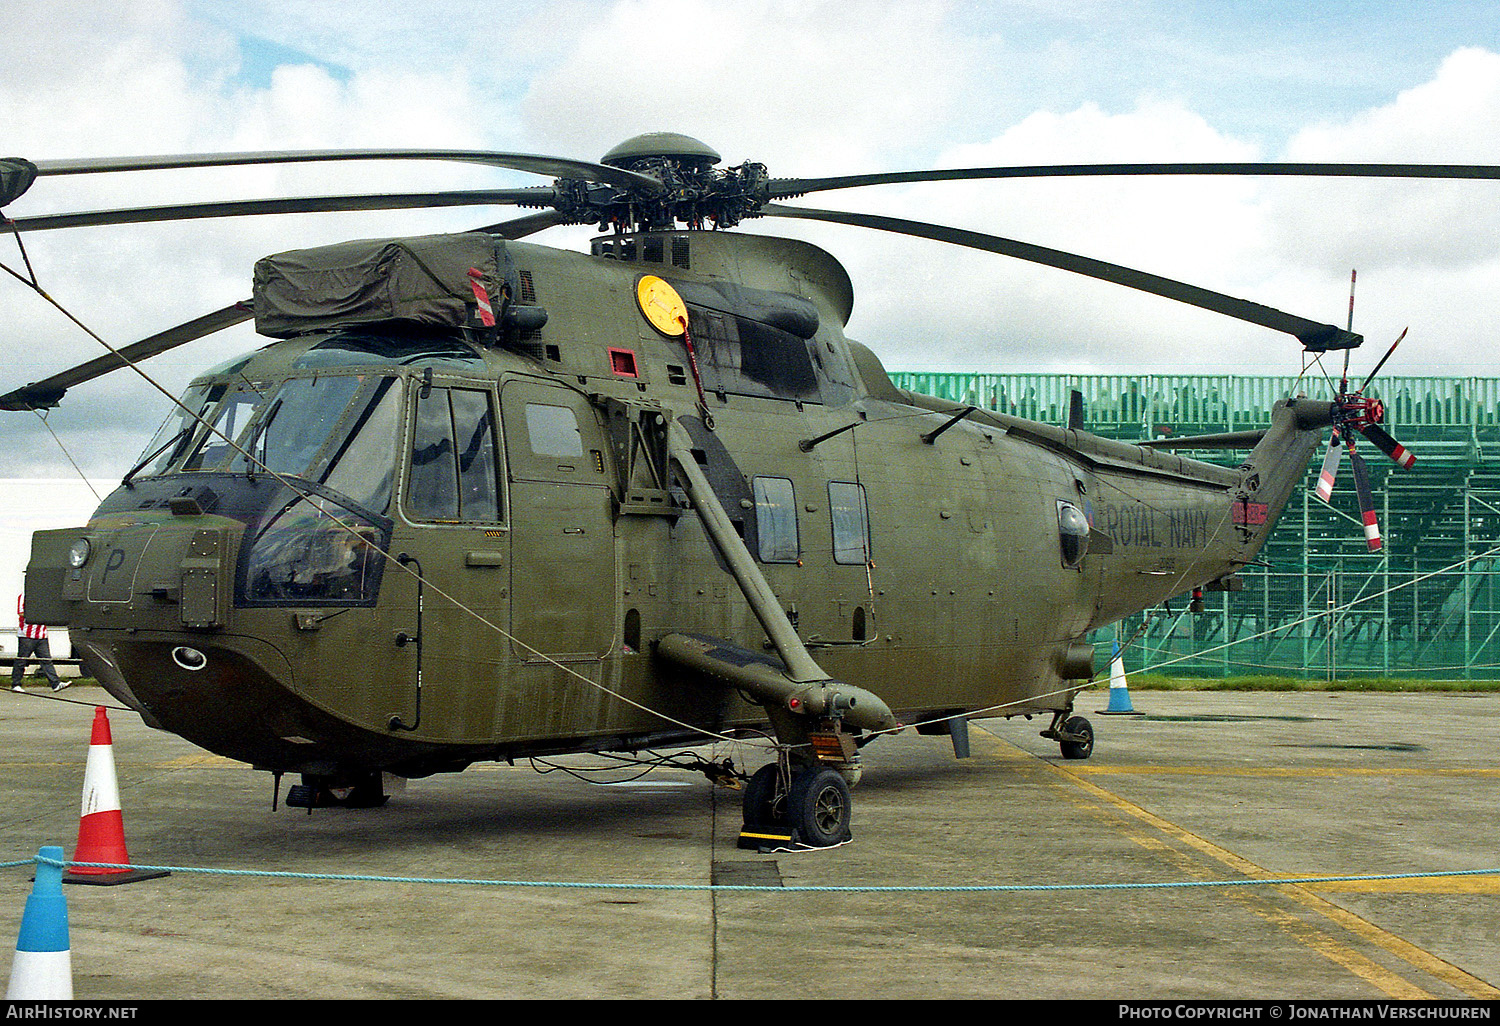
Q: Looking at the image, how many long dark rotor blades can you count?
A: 5